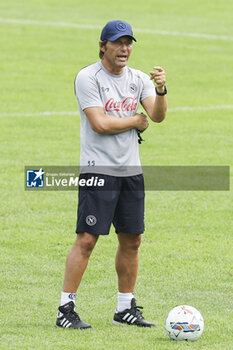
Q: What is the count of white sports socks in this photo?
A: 2